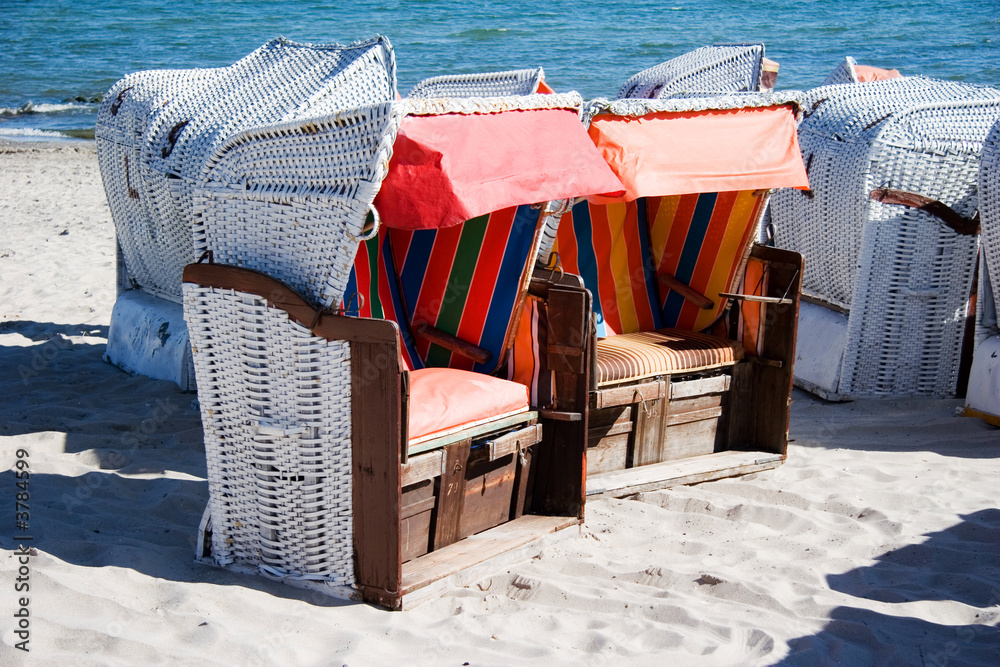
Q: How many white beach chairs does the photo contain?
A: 8